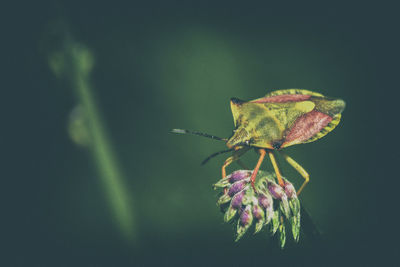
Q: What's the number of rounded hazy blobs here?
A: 3